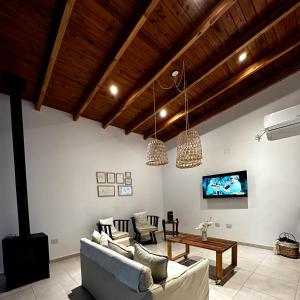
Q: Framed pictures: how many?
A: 7